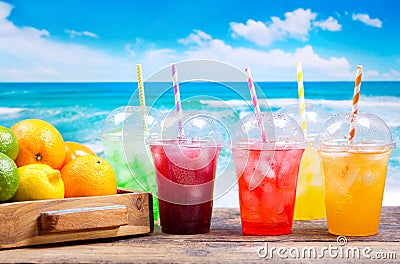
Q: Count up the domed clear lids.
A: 5